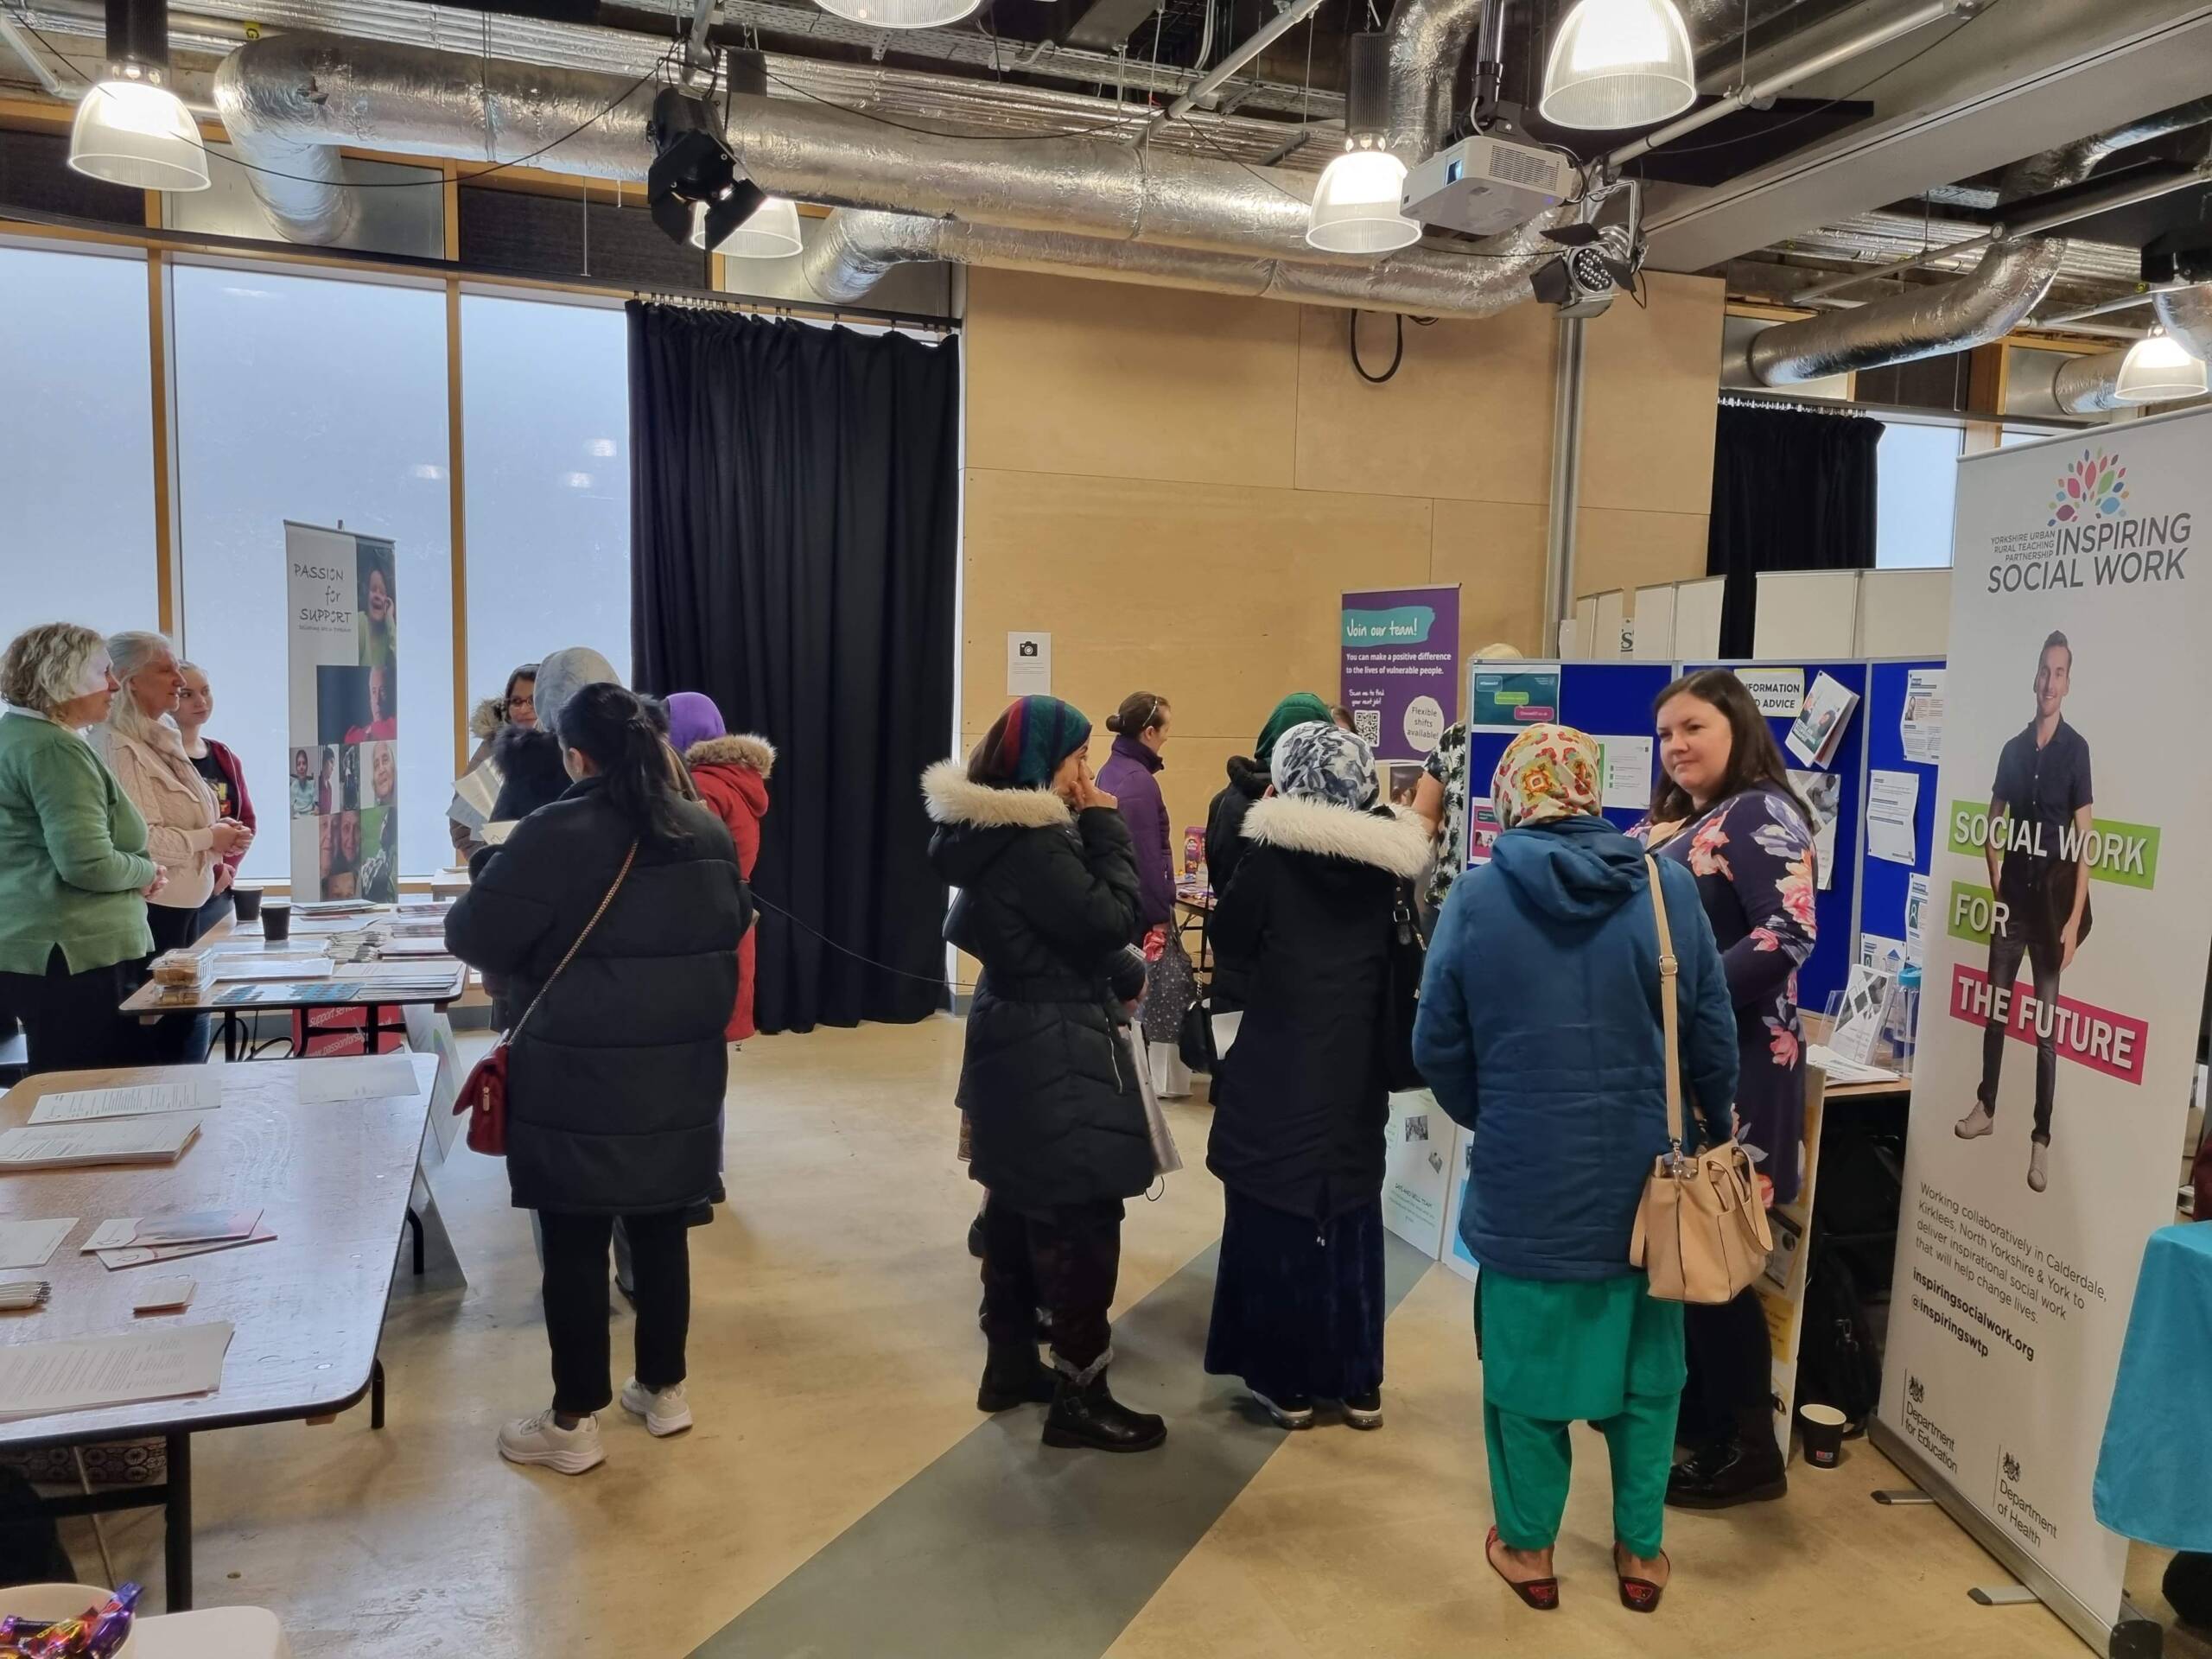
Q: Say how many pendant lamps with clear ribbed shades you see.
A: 6